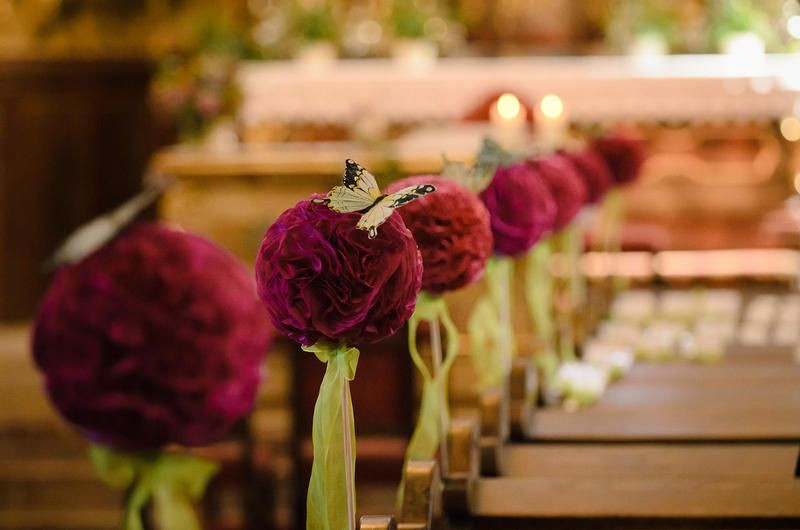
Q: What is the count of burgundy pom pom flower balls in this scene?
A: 7